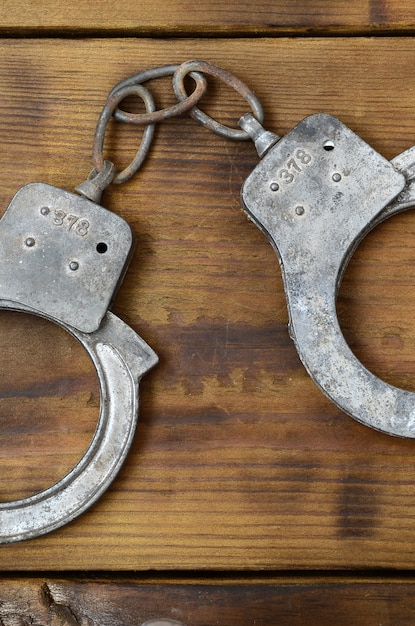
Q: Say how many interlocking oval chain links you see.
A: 3